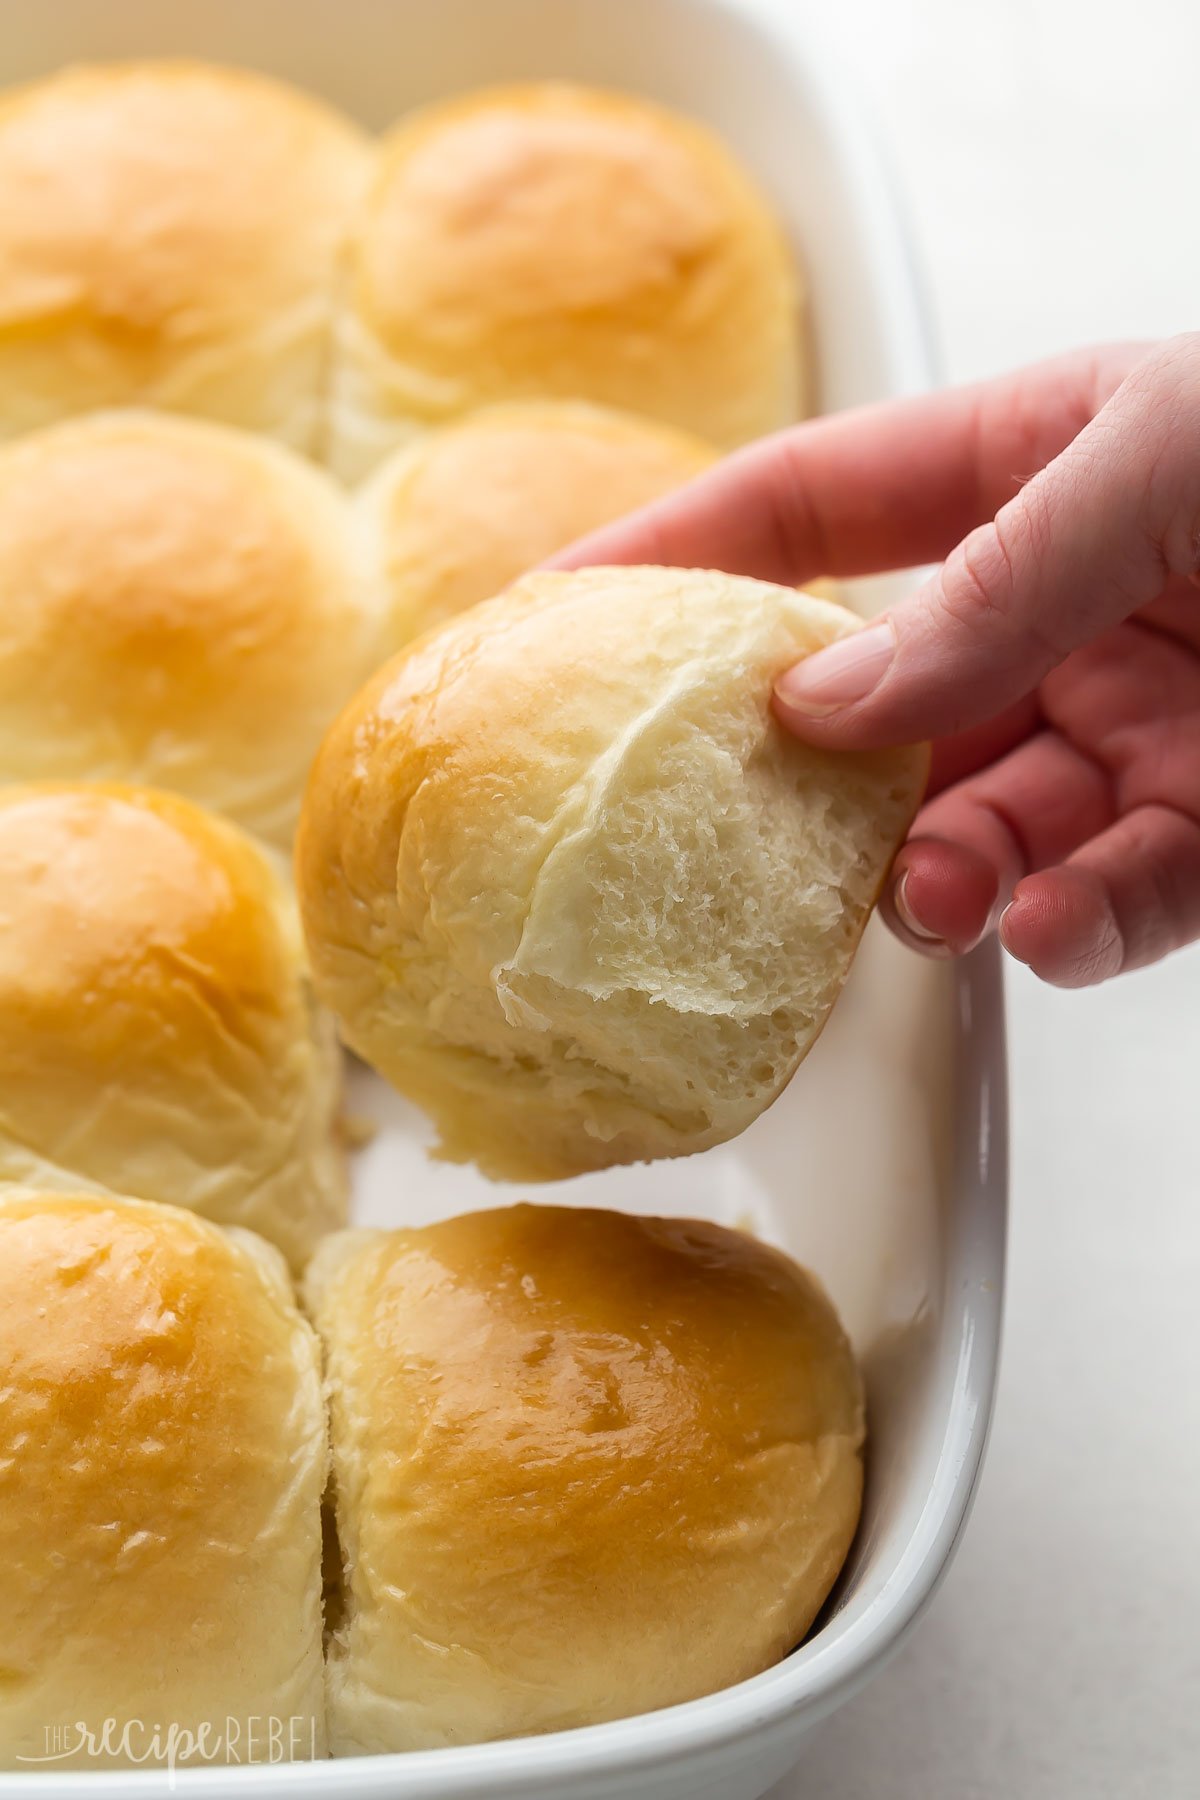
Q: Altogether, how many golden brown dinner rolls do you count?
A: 8